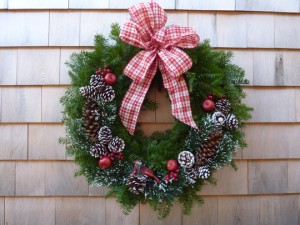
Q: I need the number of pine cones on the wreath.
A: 15